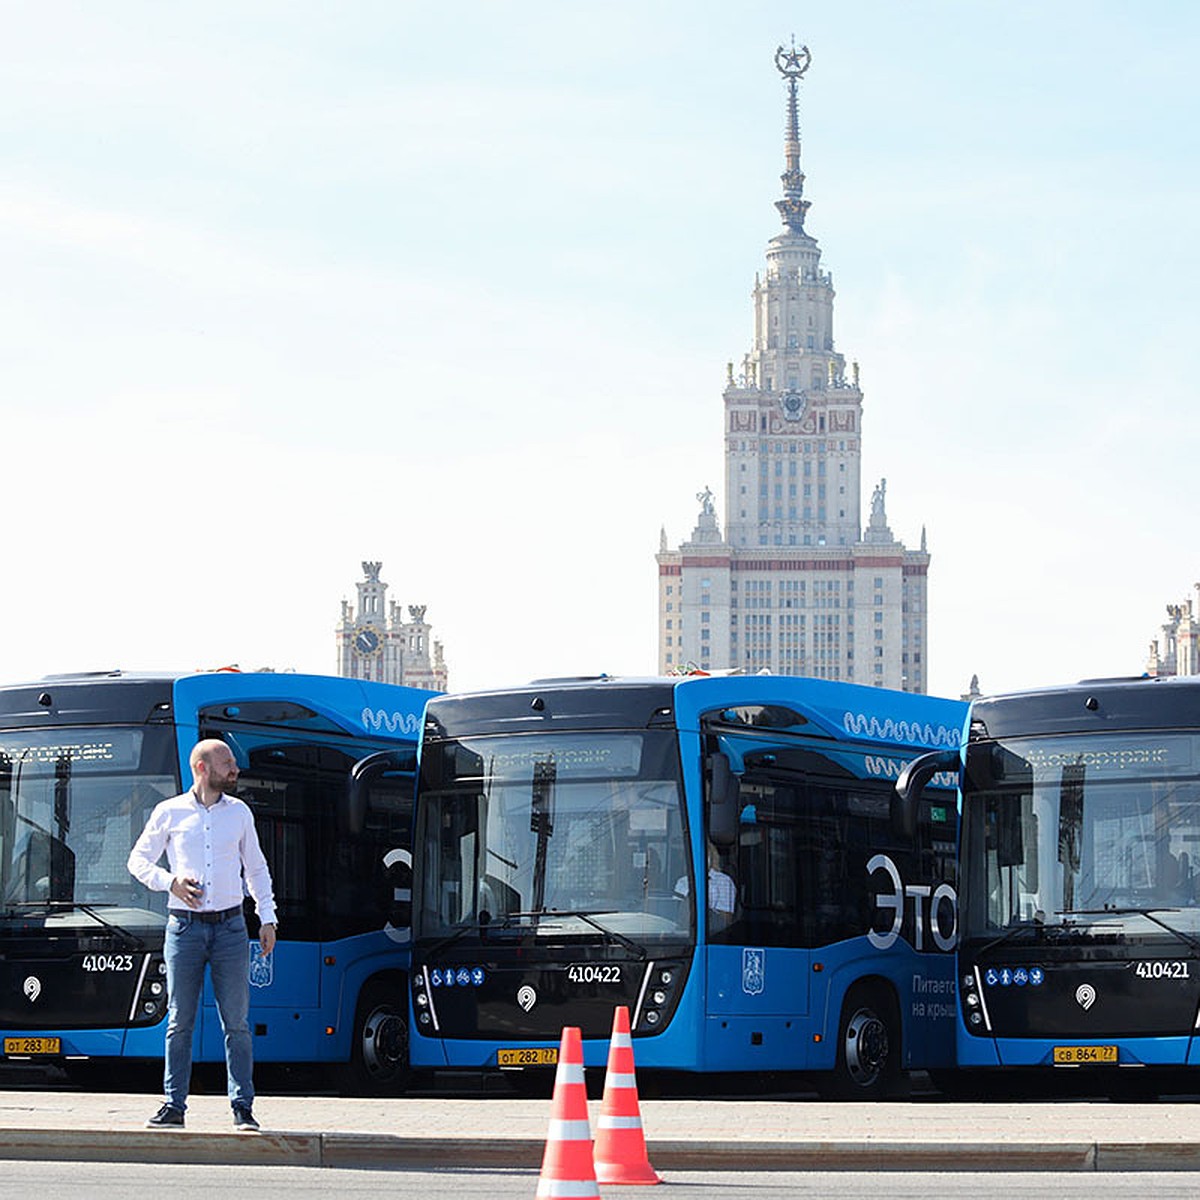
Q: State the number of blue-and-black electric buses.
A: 3